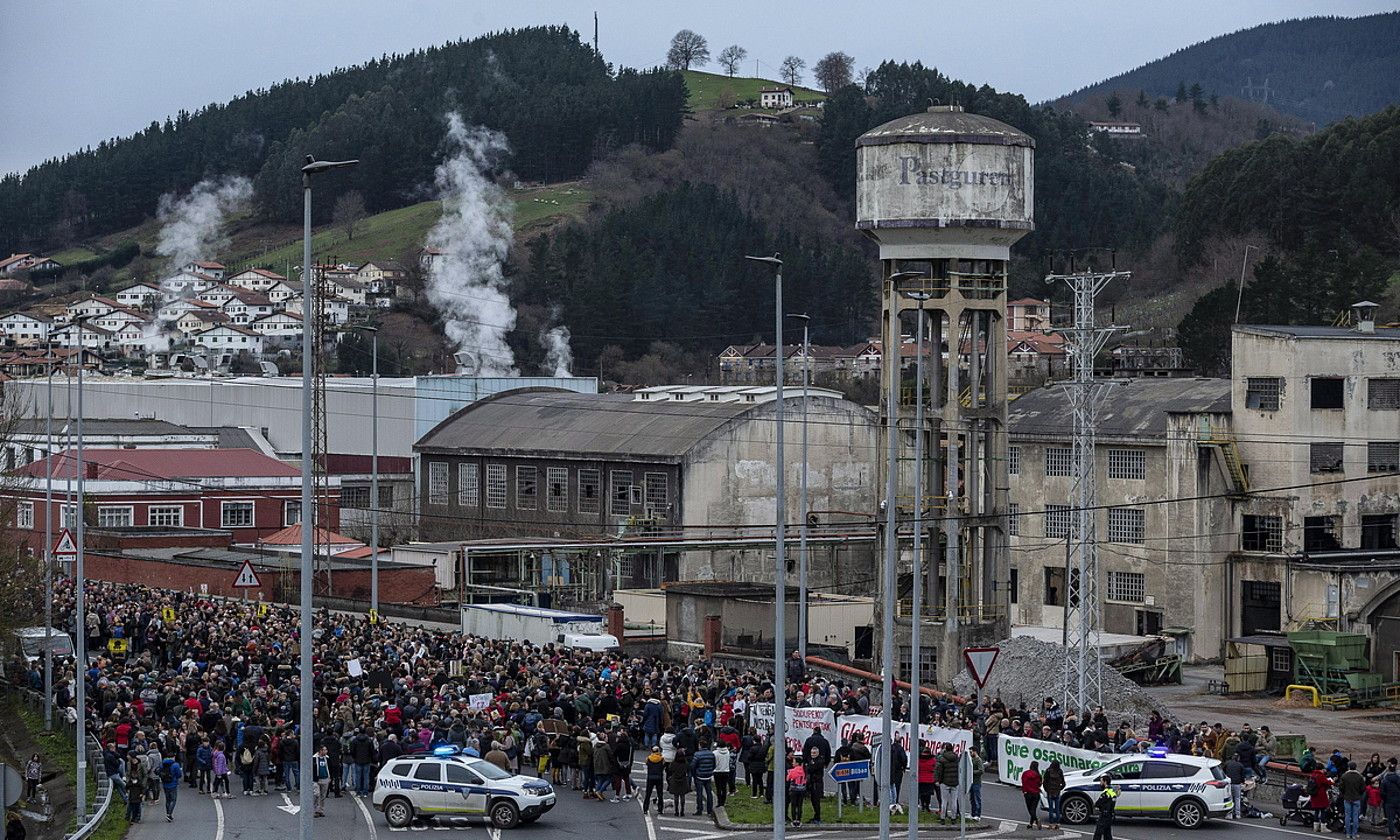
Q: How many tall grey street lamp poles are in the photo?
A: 9